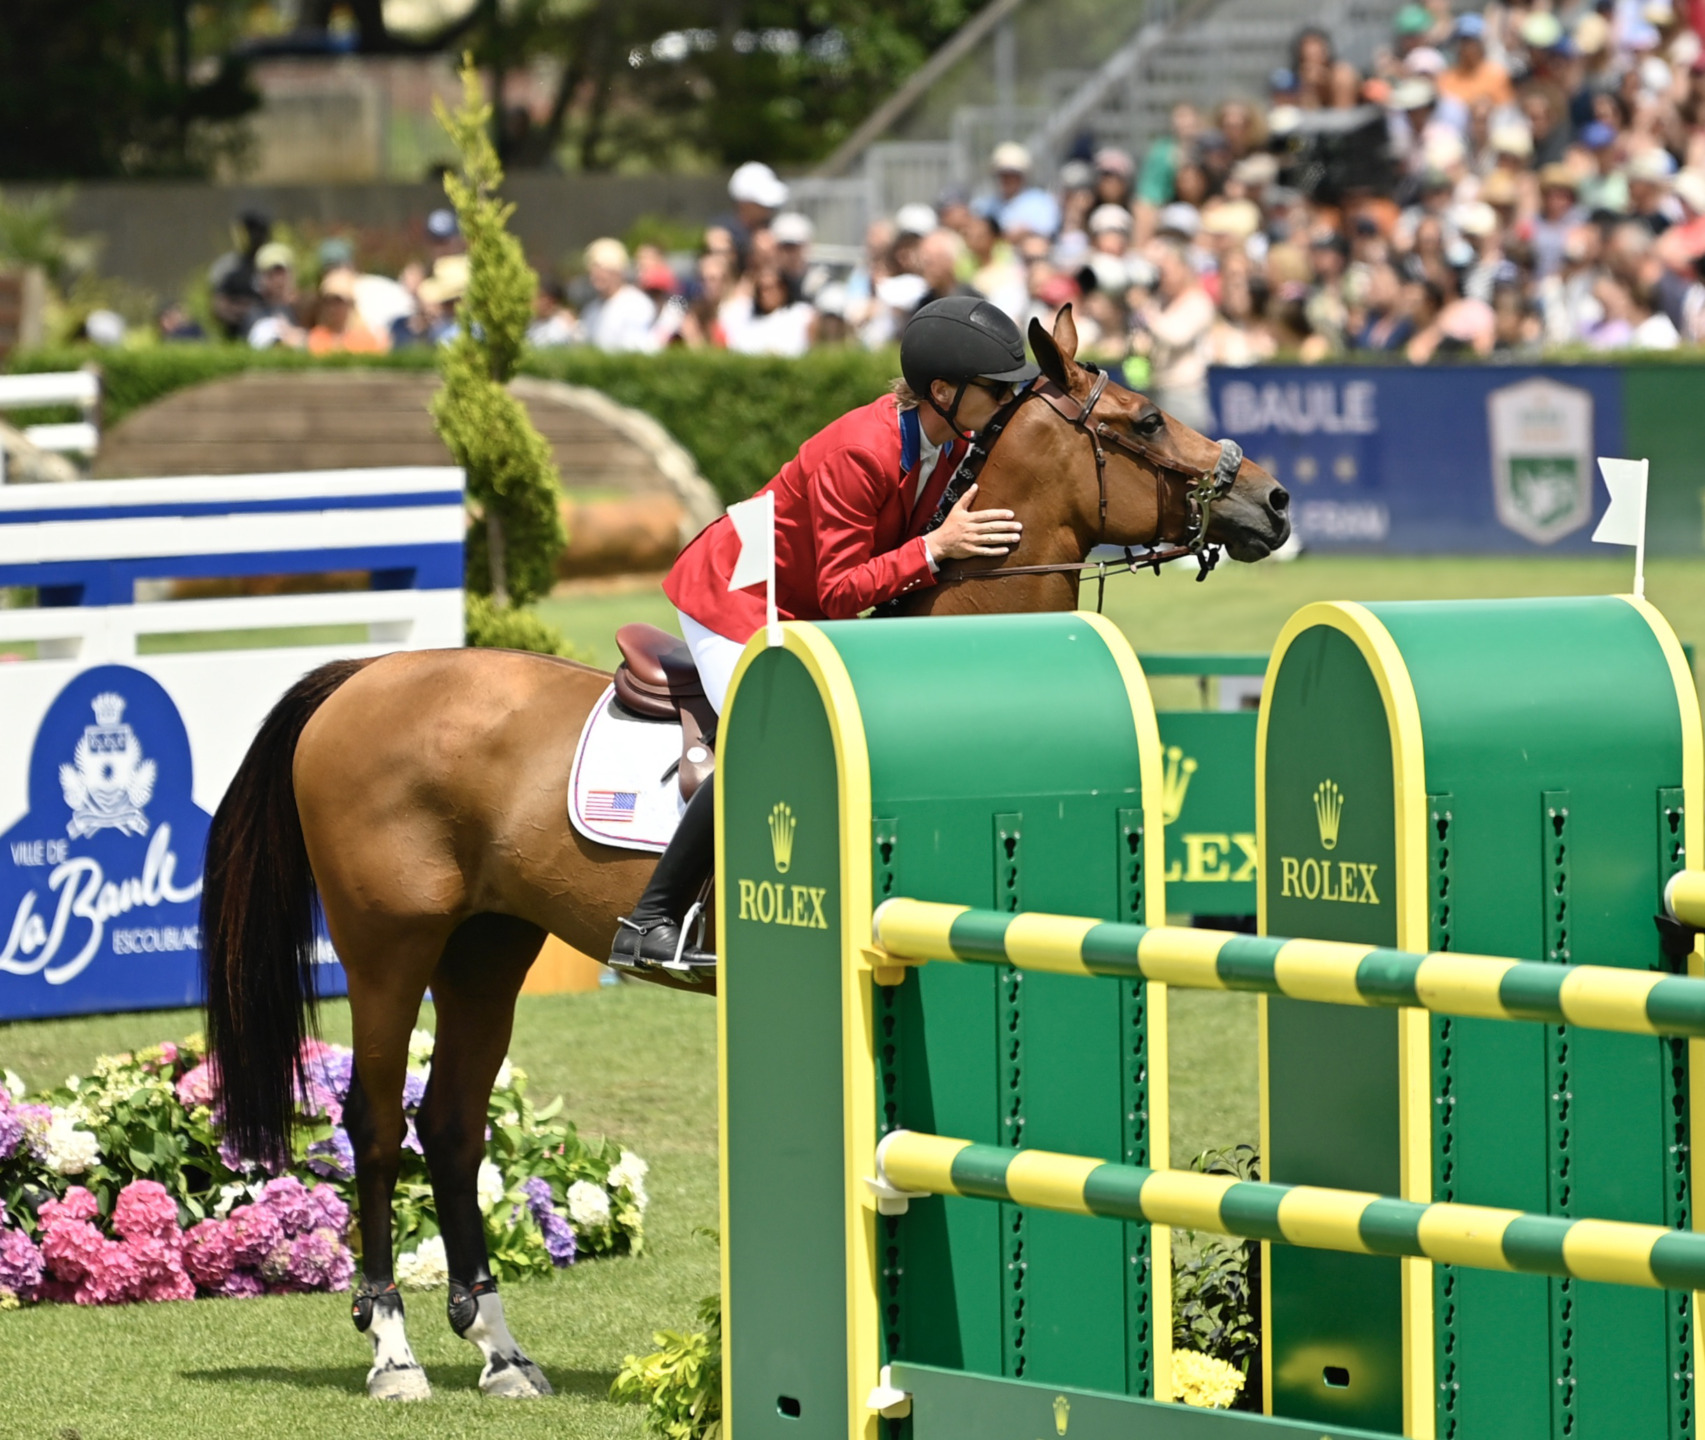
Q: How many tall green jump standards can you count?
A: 2